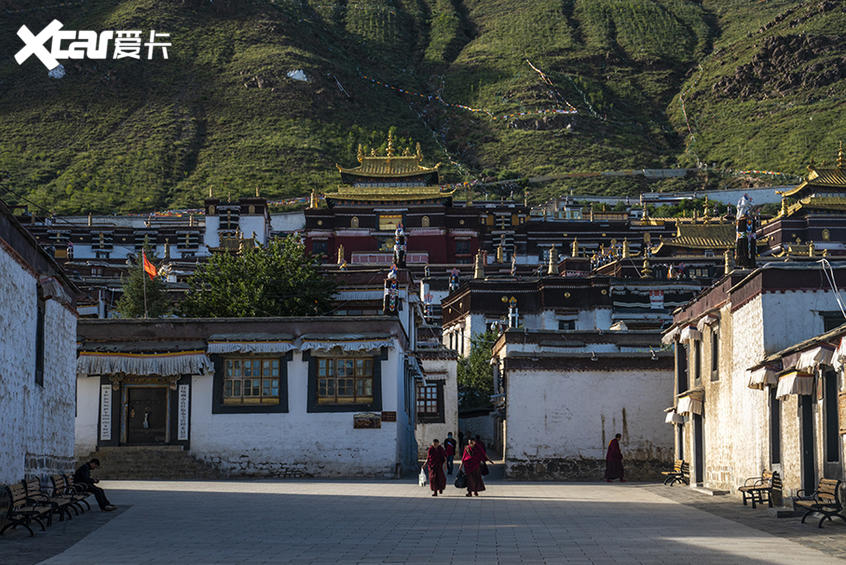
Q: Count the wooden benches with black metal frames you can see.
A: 7